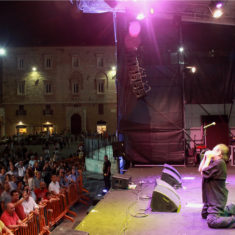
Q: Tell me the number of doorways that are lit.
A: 3